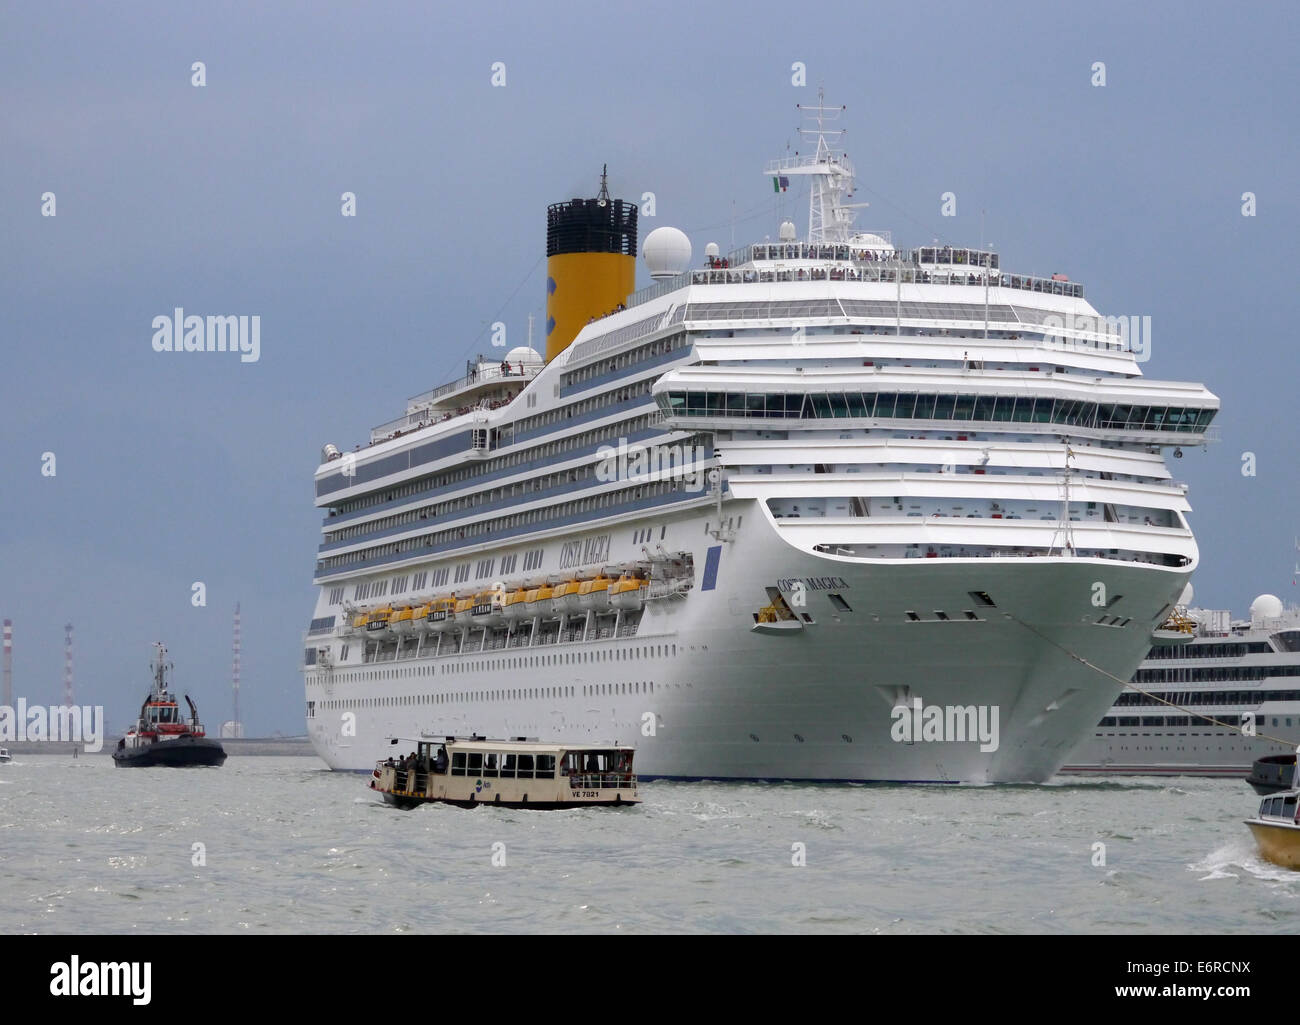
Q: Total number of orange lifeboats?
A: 12